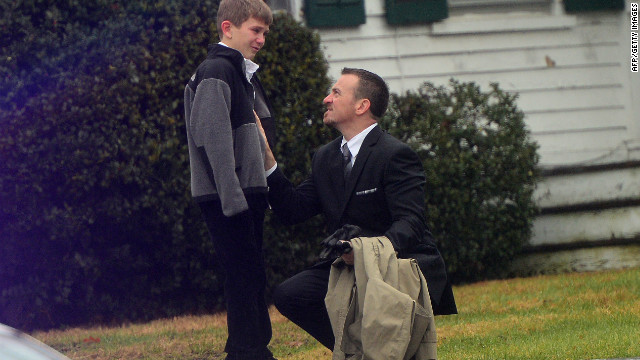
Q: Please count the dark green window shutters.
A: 3